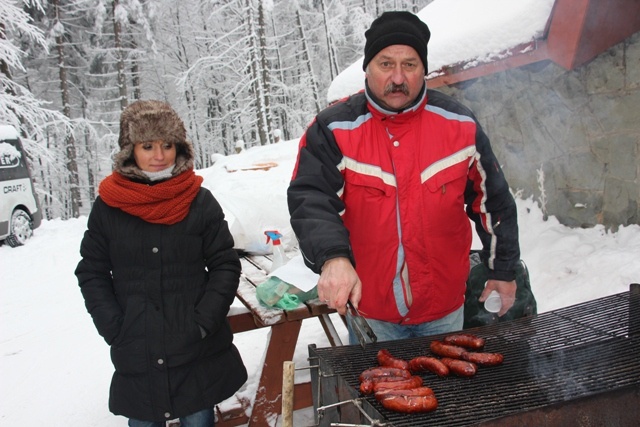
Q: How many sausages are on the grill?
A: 11